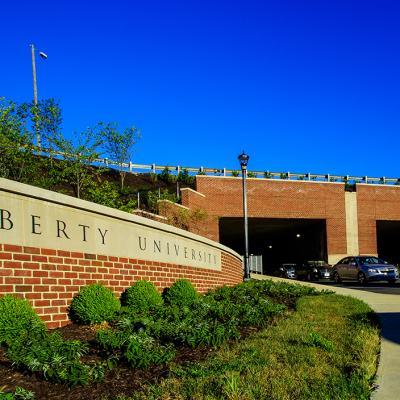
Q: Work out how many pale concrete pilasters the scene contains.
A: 1